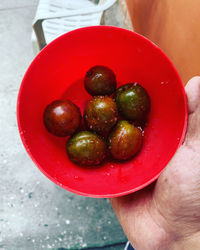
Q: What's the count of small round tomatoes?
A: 6